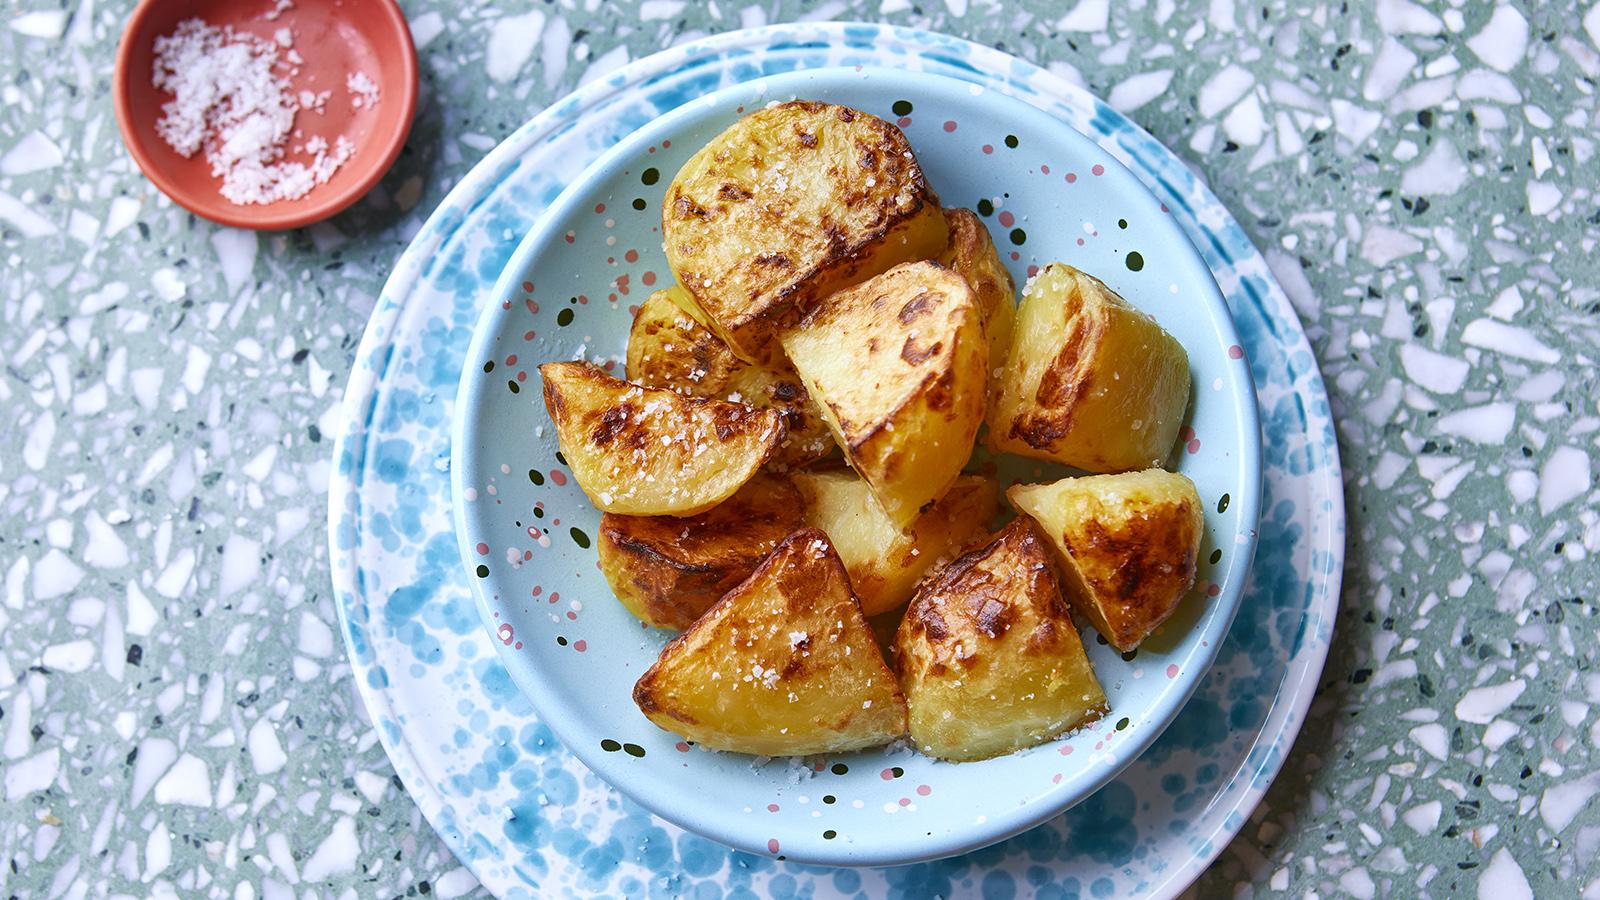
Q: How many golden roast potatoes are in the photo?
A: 11